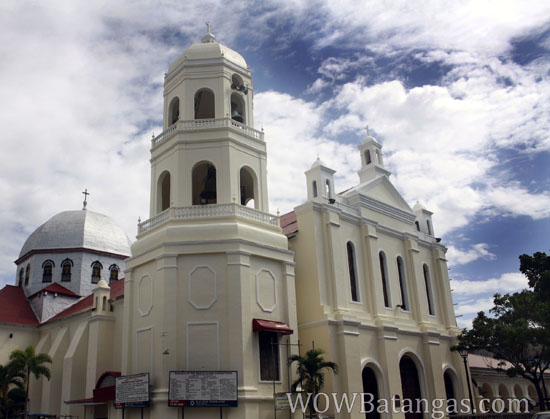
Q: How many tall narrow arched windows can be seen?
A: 4